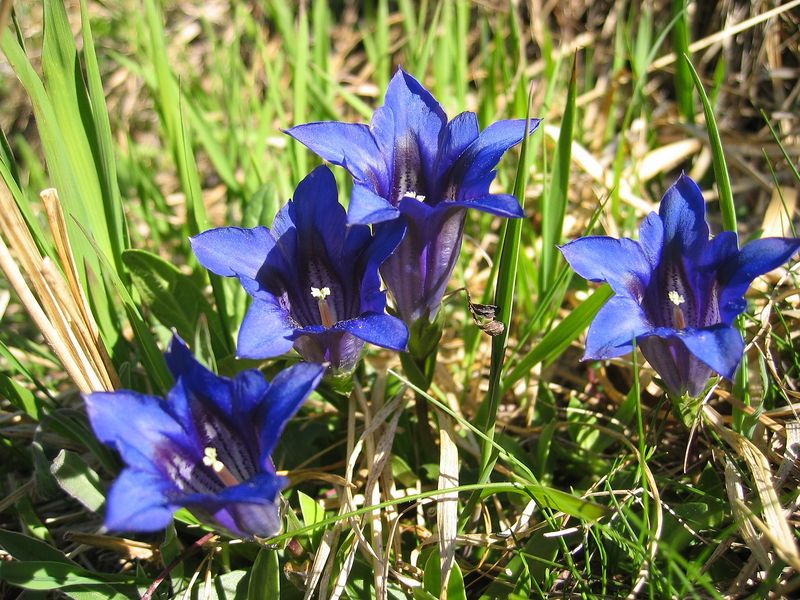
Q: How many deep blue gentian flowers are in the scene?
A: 4